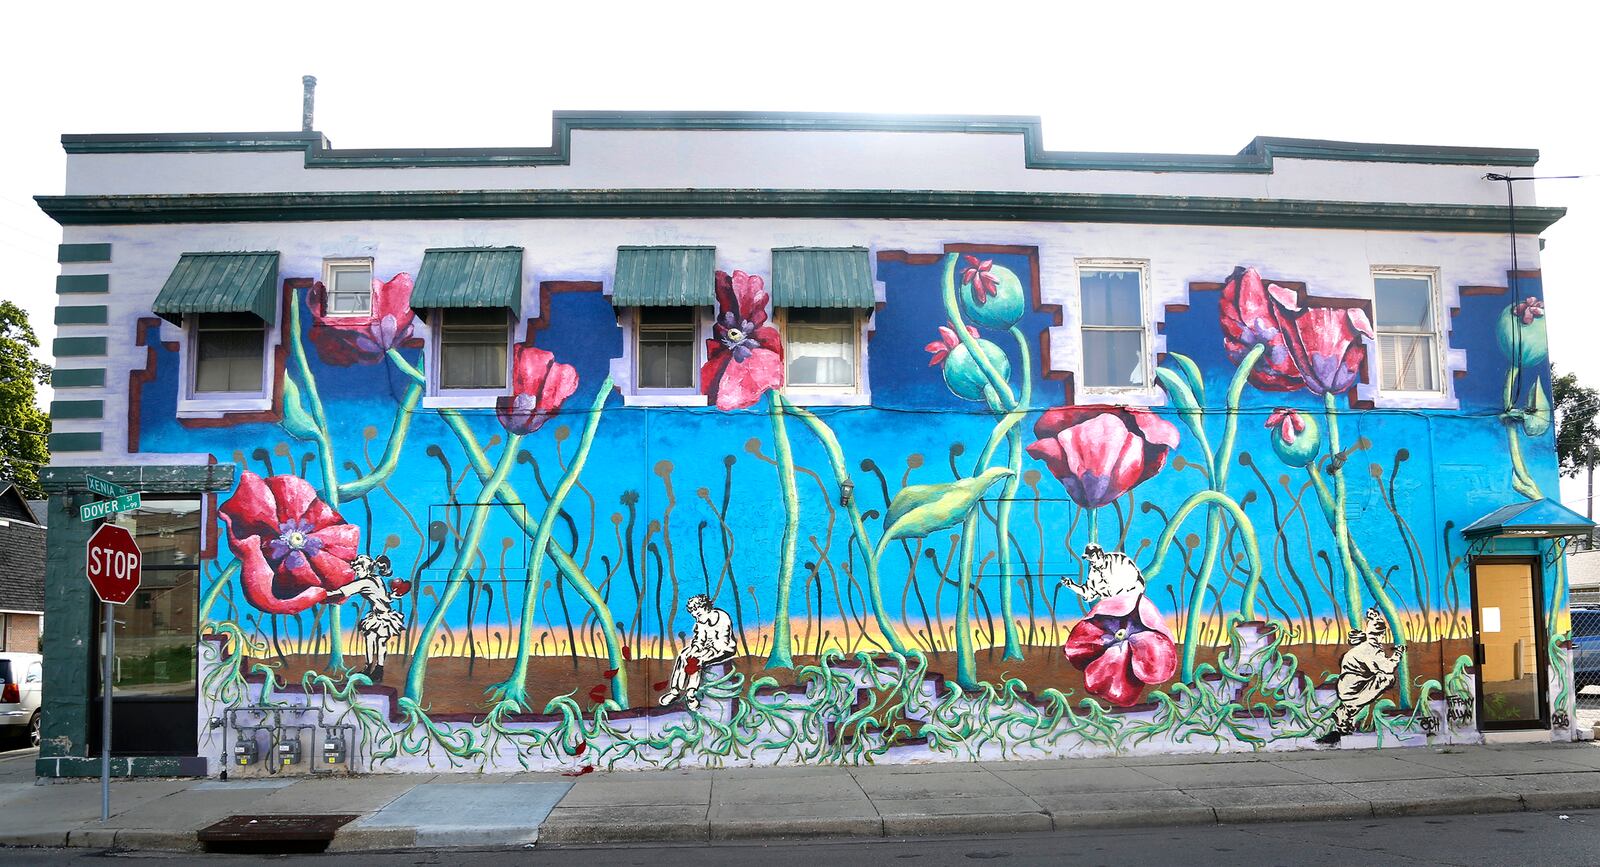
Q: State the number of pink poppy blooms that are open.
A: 8